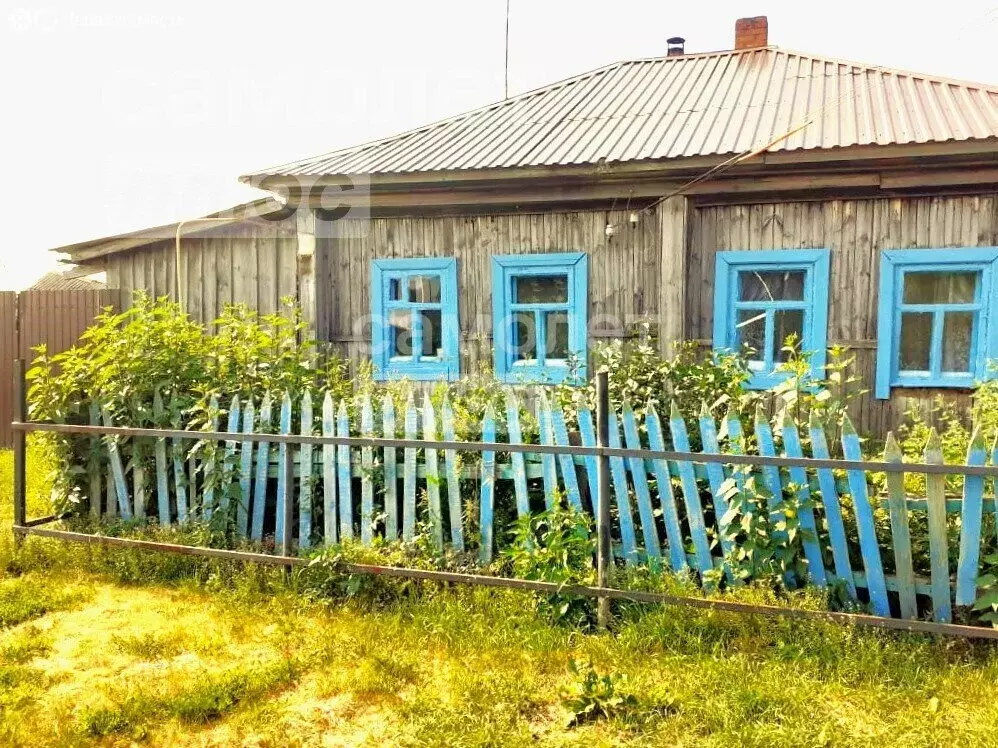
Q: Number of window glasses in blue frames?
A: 13